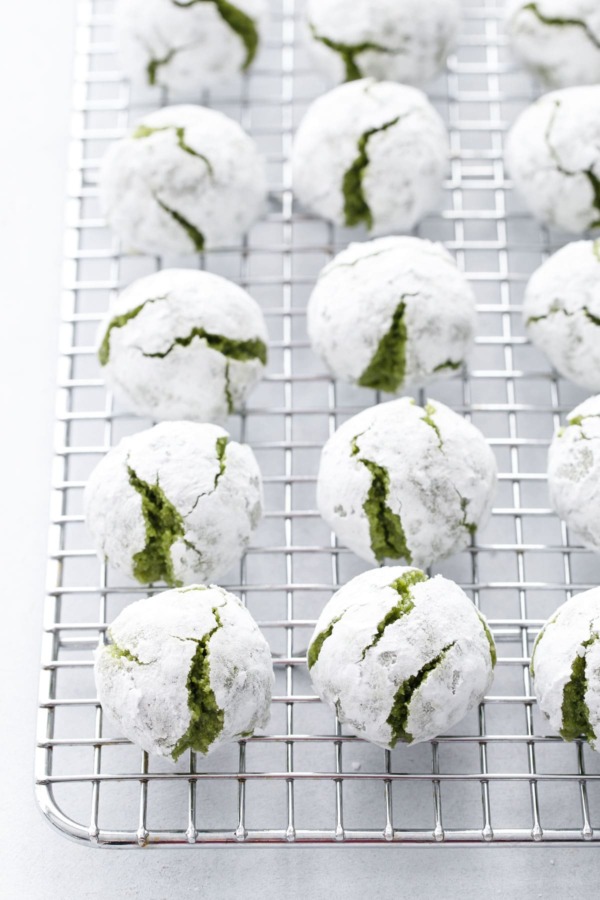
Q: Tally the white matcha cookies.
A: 15